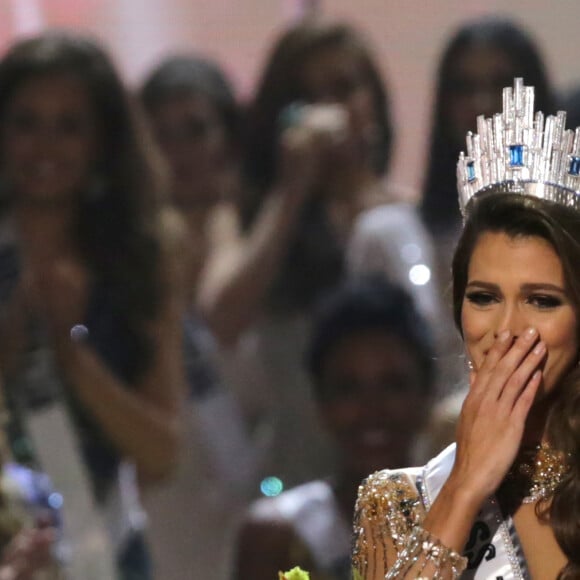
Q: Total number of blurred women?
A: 5